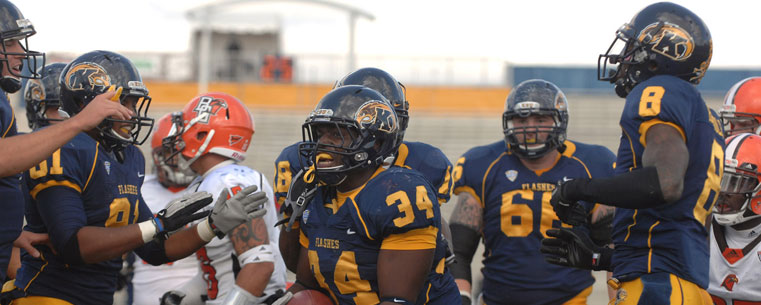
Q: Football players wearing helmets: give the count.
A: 11